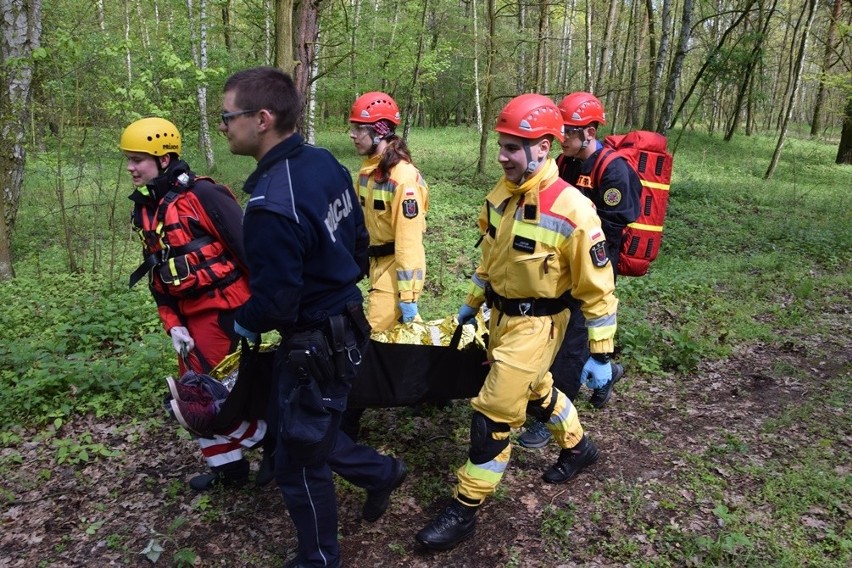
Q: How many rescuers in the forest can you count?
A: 5